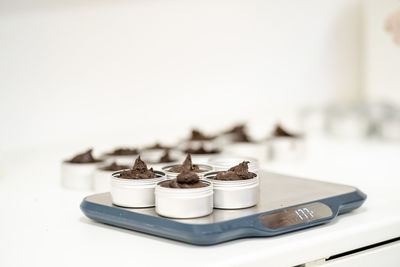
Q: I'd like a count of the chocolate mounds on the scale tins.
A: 4